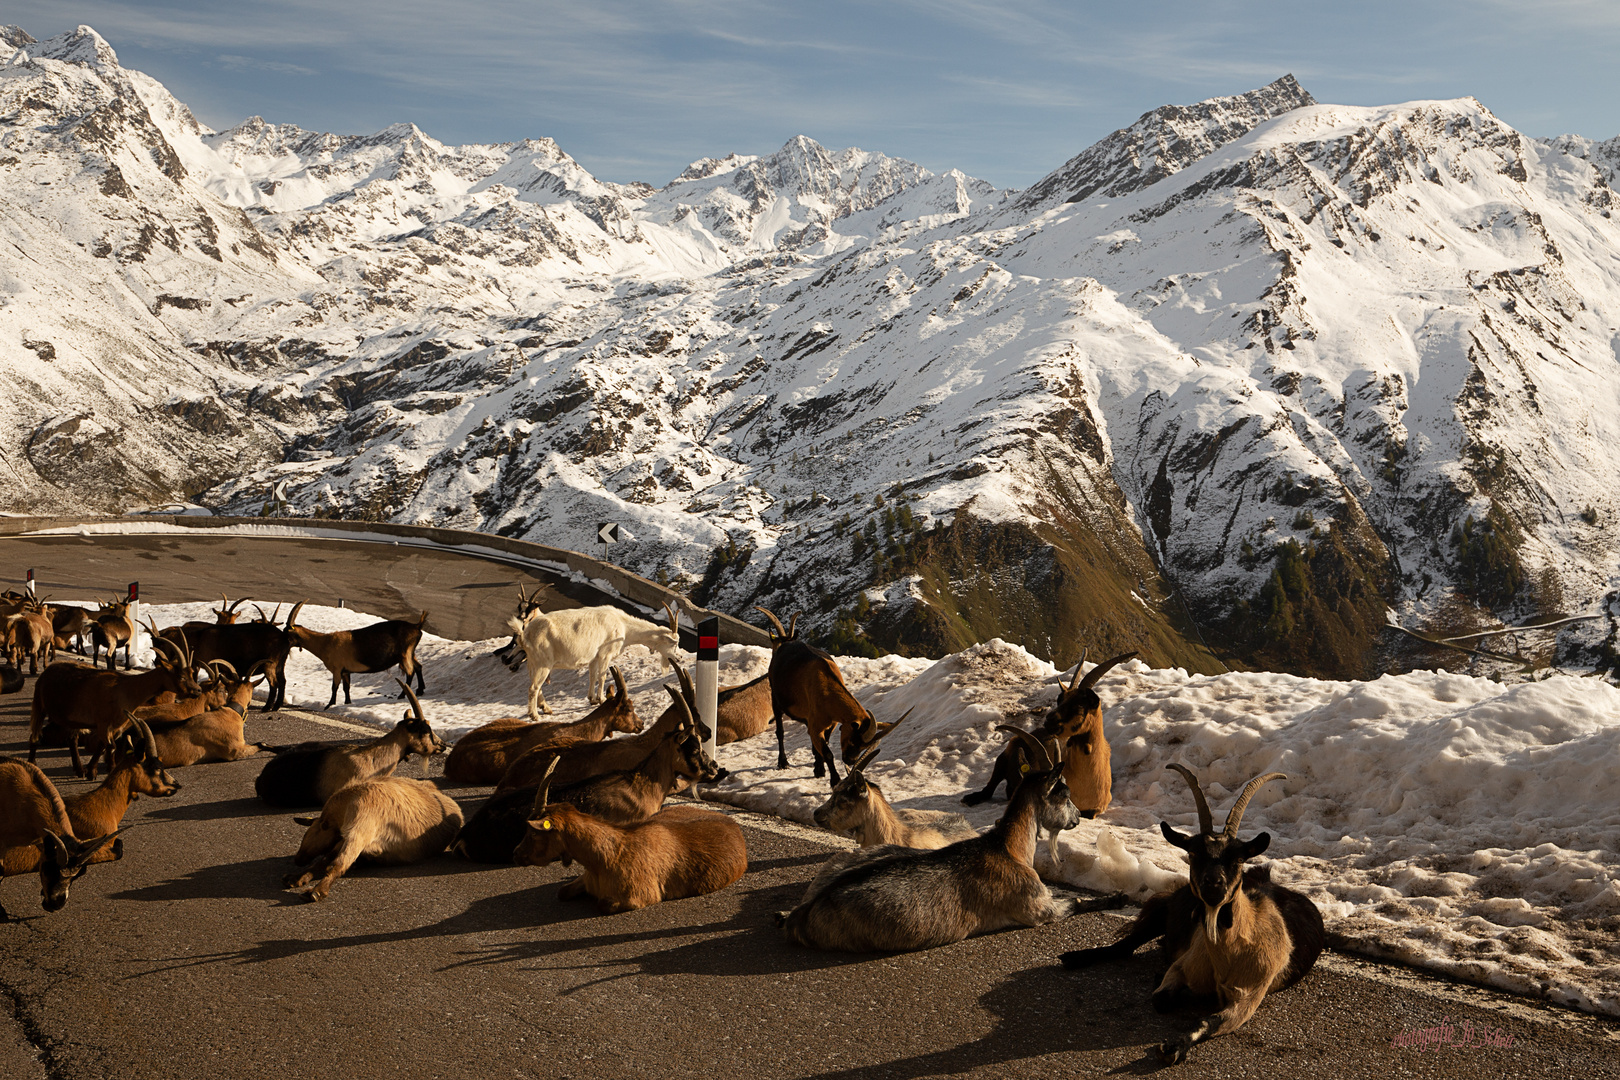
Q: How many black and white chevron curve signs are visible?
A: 2